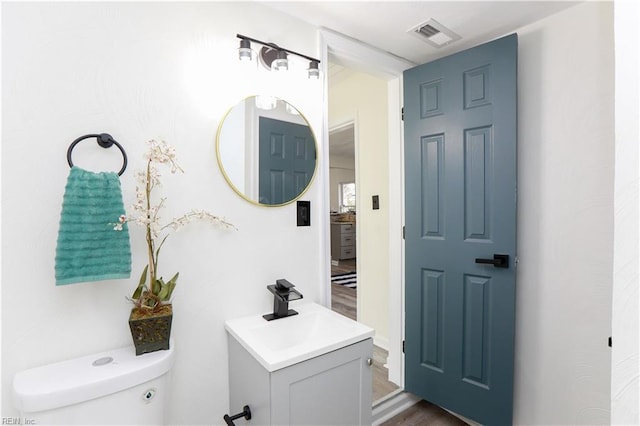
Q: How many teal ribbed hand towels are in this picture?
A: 1